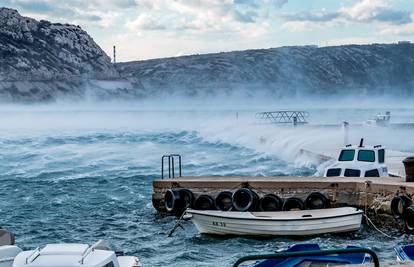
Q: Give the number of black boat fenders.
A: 10